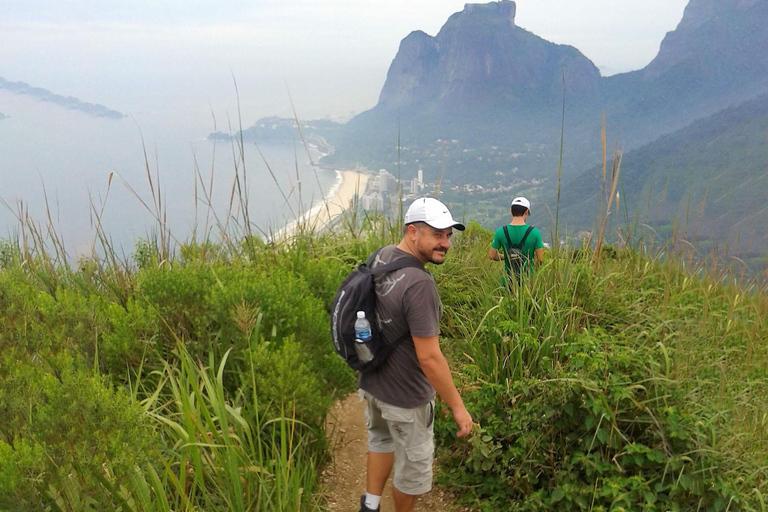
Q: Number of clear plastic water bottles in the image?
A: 1